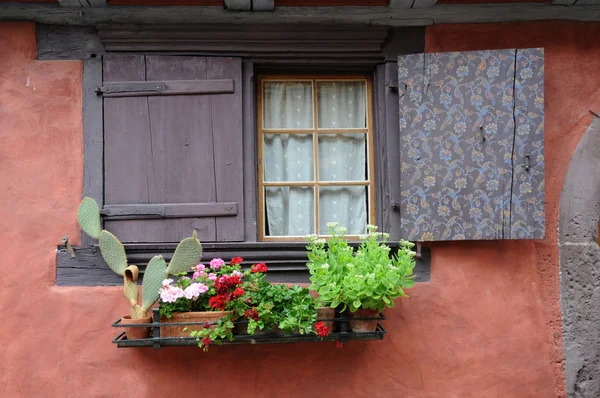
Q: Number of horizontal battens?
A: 2